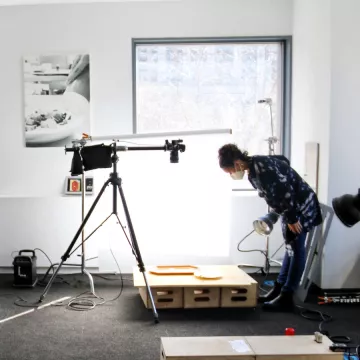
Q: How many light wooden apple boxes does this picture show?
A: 5